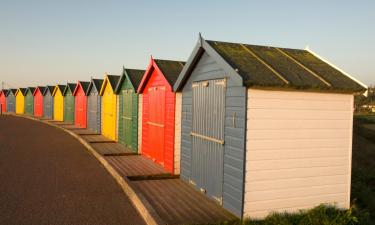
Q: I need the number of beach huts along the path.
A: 14